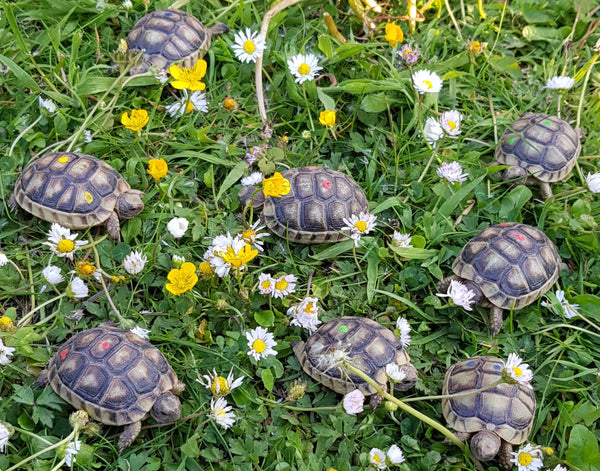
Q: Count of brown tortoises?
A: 8